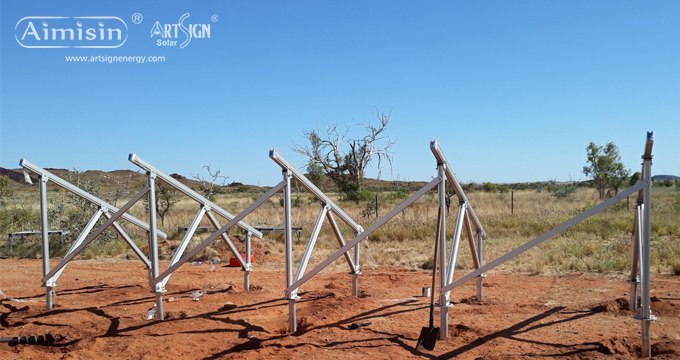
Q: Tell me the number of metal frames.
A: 5